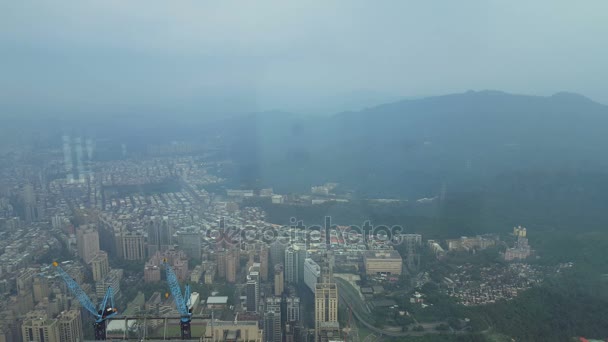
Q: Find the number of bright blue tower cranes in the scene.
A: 2